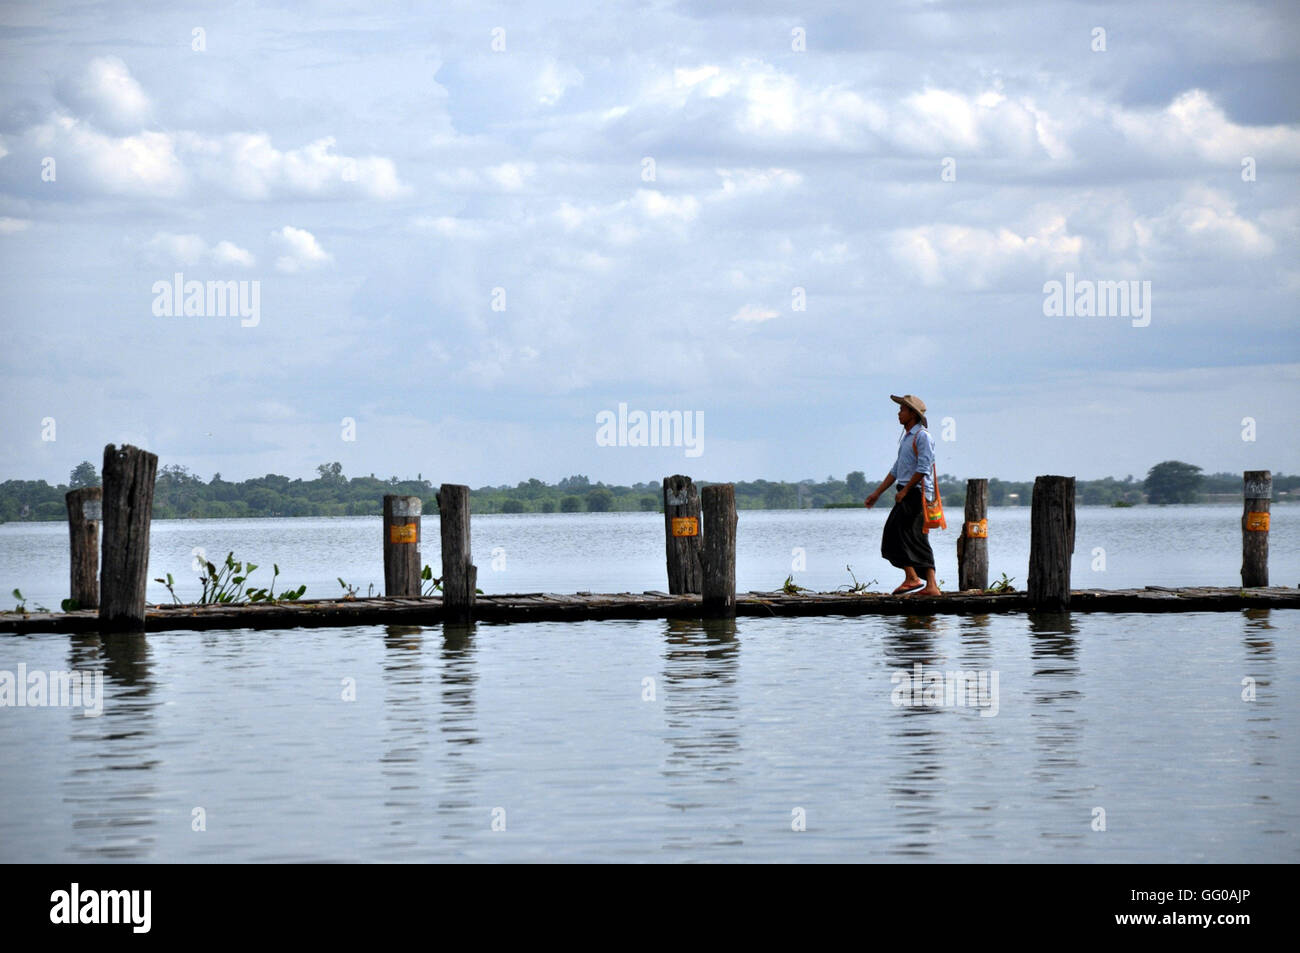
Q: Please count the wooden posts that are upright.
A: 9